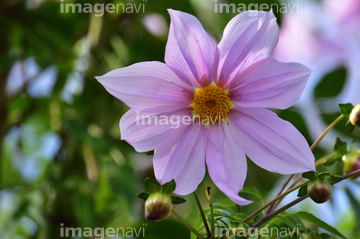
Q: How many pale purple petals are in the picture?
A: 8